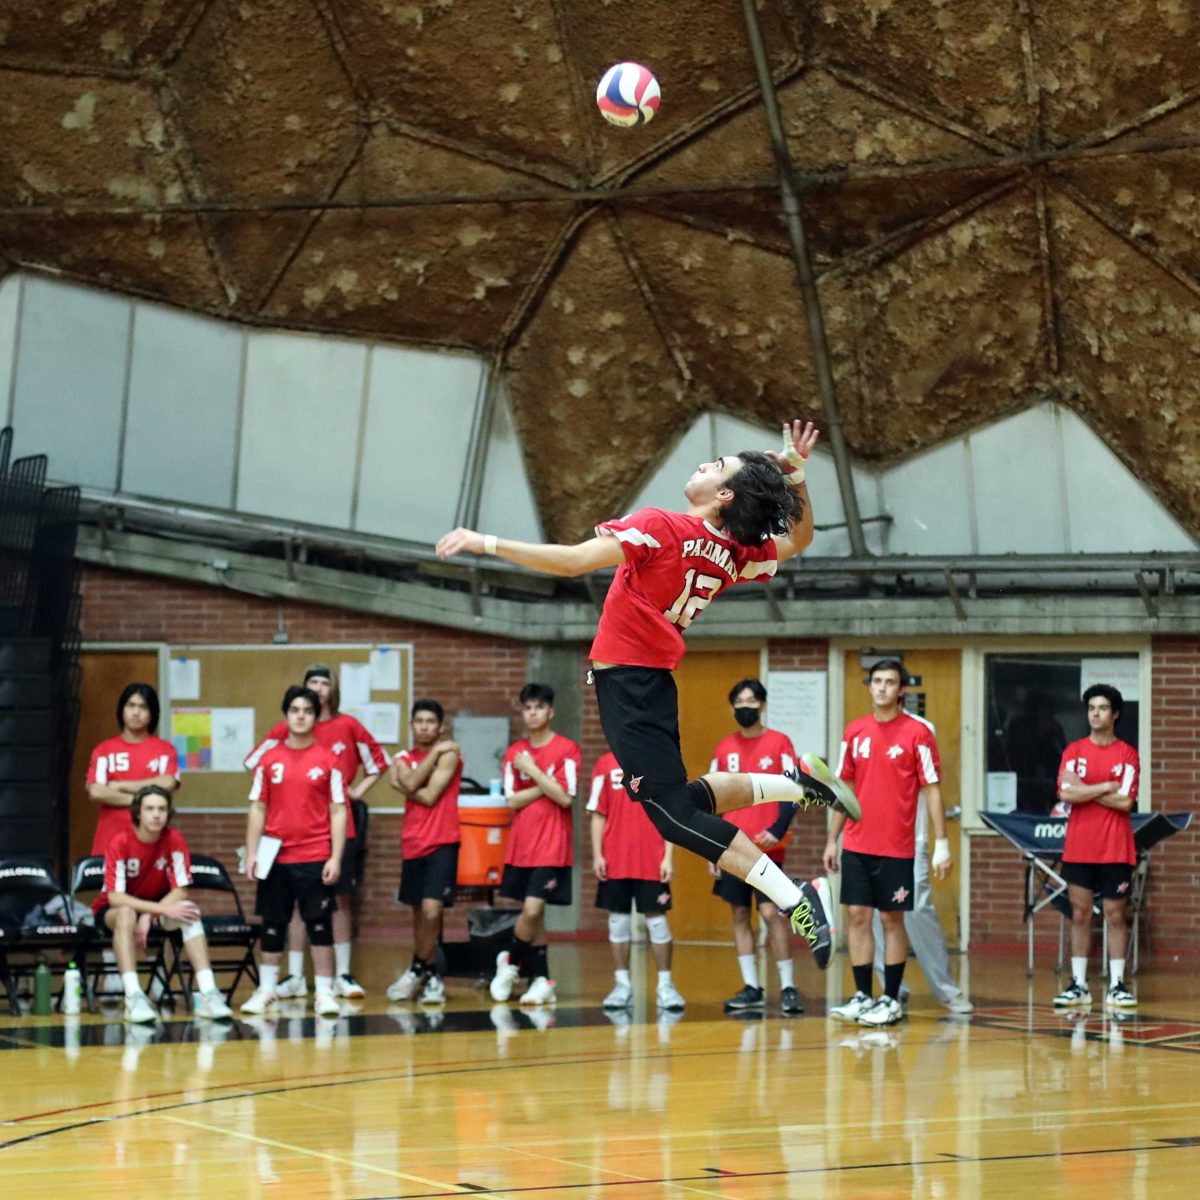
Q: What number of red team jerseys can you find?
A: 11